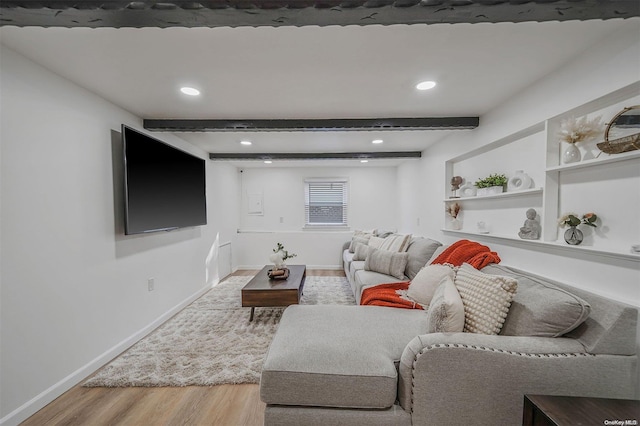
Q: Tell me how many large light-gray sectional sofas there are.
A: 1